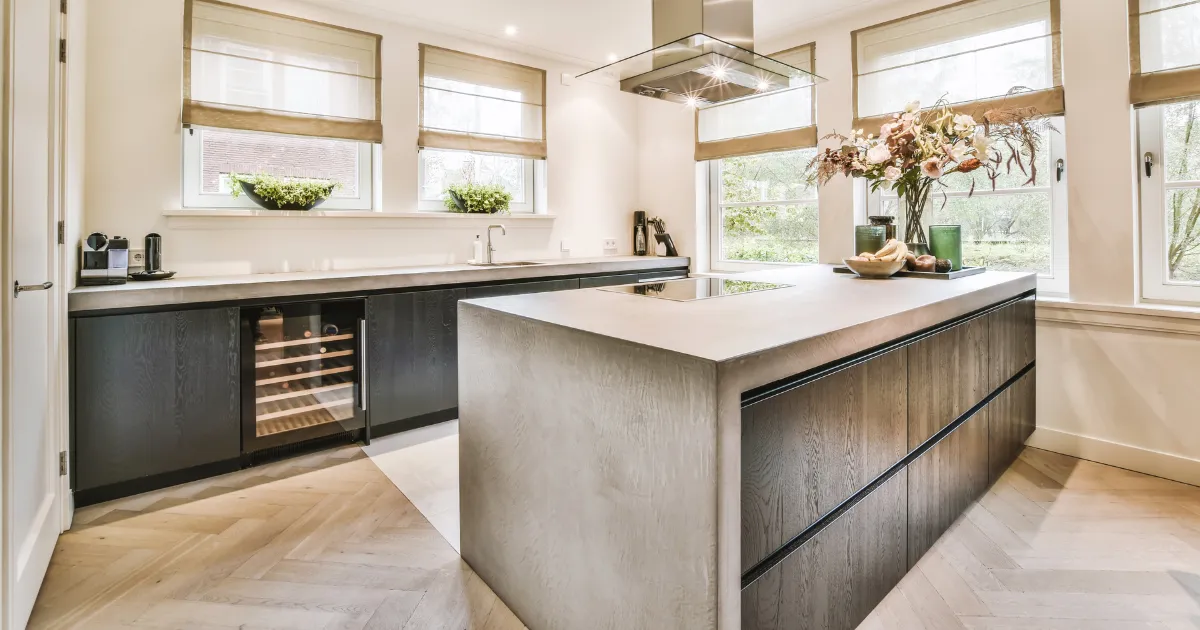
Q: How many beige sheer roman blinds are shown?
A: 5